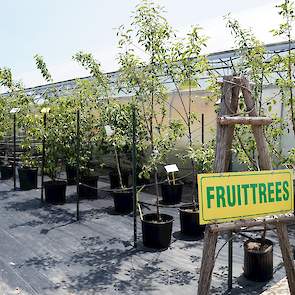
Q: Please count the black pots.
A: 11